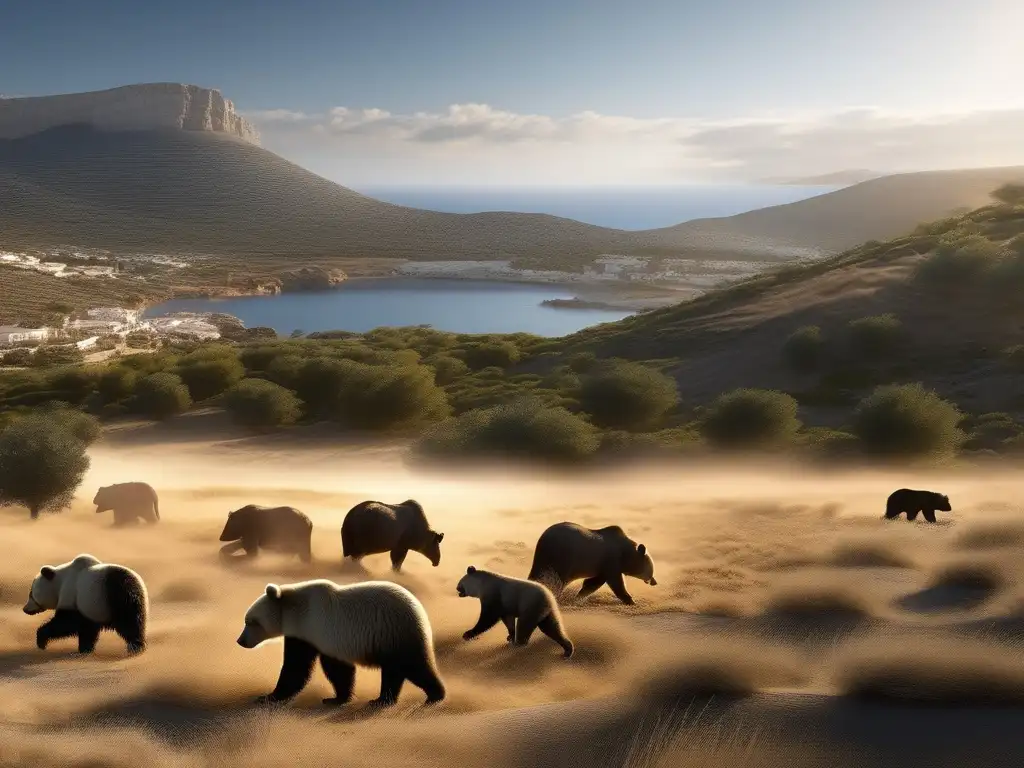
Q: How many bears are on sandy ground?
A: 8